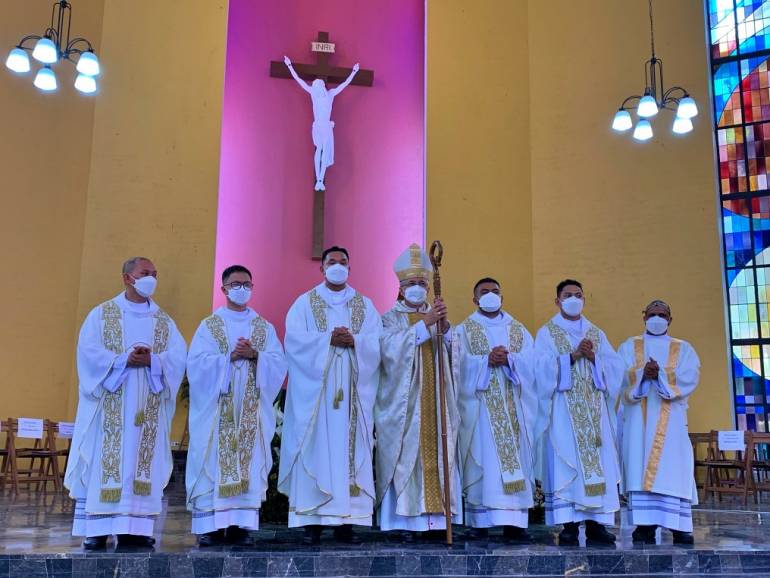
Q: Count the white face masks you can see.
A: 7